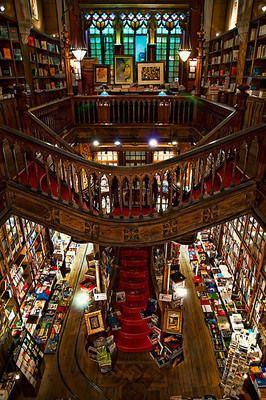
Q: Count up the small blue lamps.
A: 2